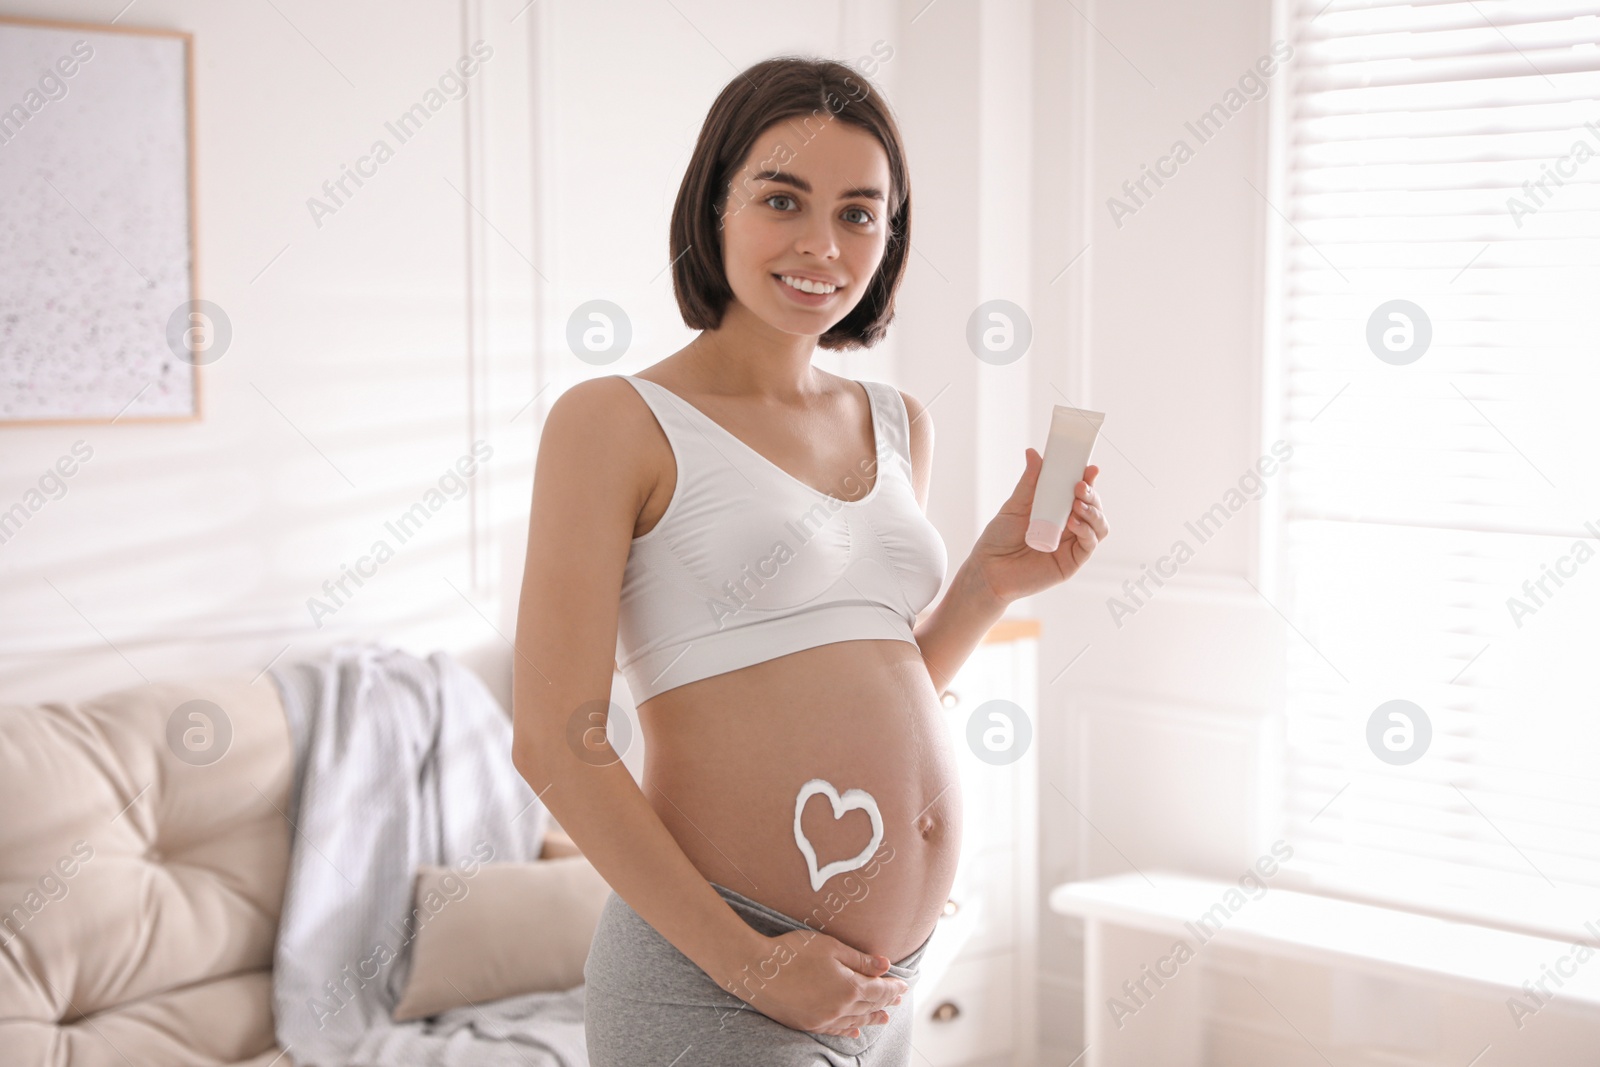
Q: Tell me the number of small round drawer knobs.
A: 3